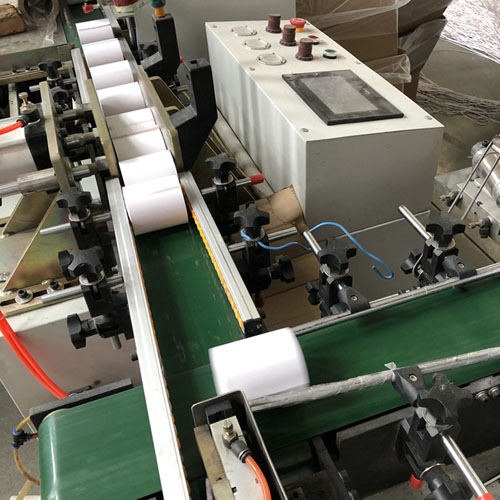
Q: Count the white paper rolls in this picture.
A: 9